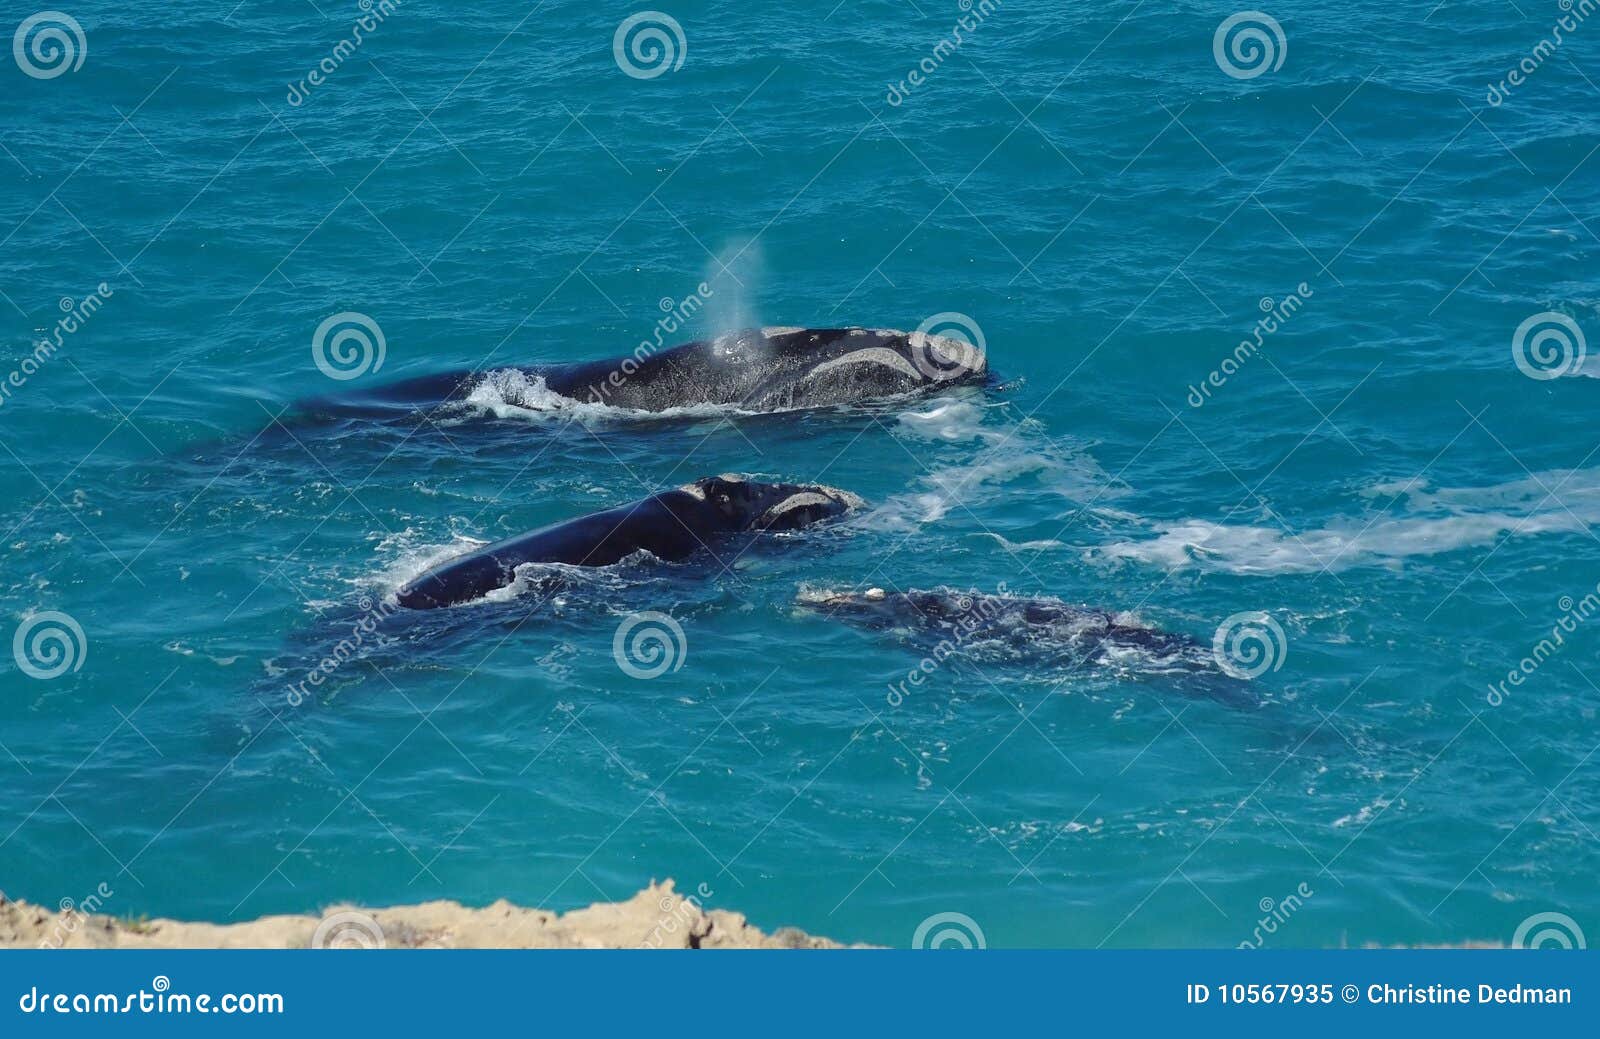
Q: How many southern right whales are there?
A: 3